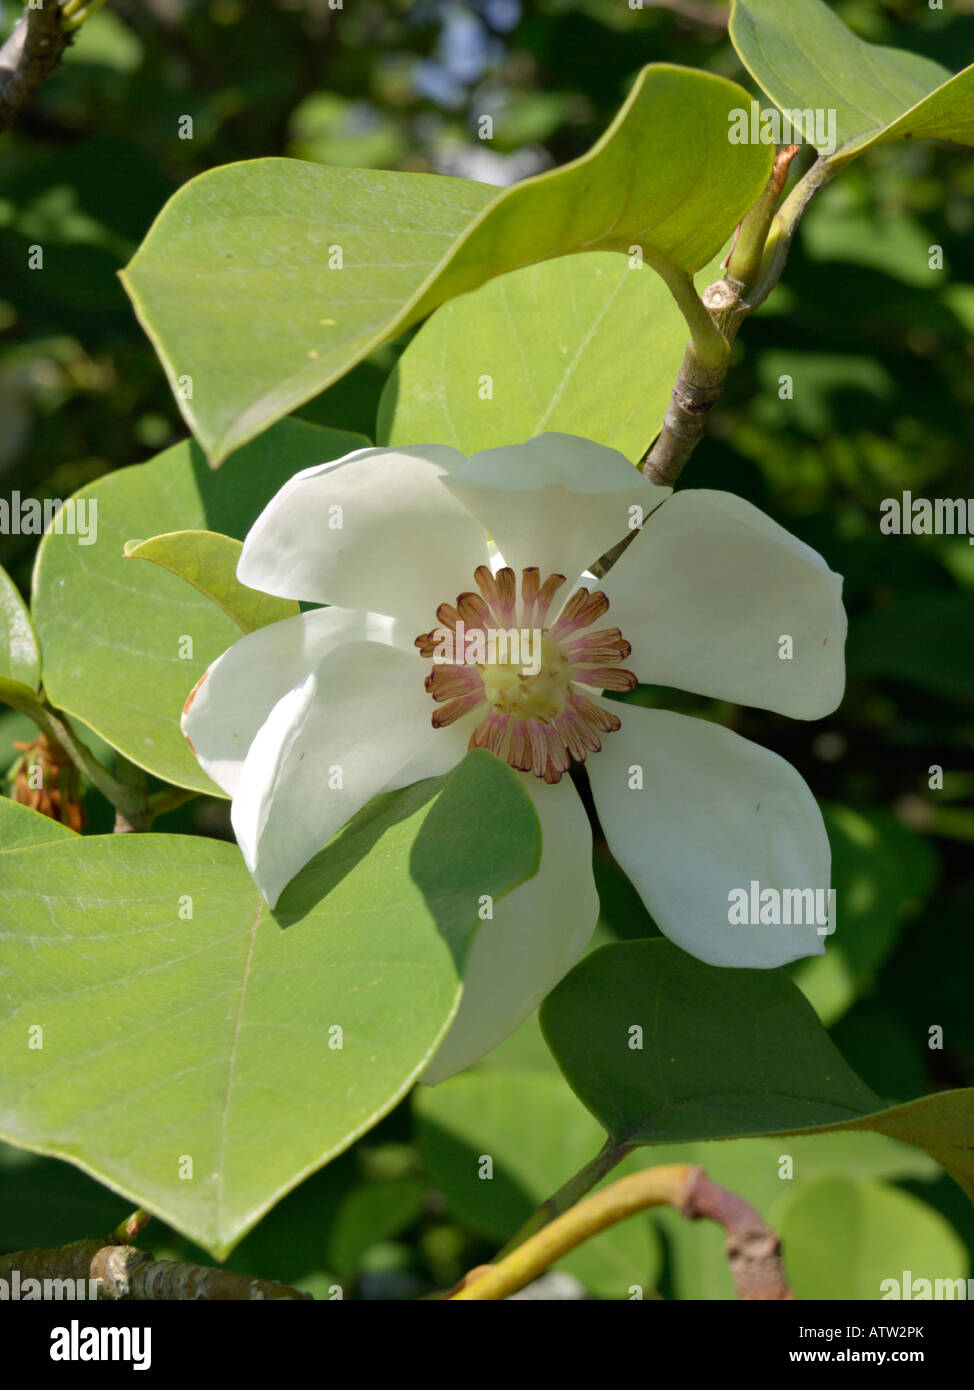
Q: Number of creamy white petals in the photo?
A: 7